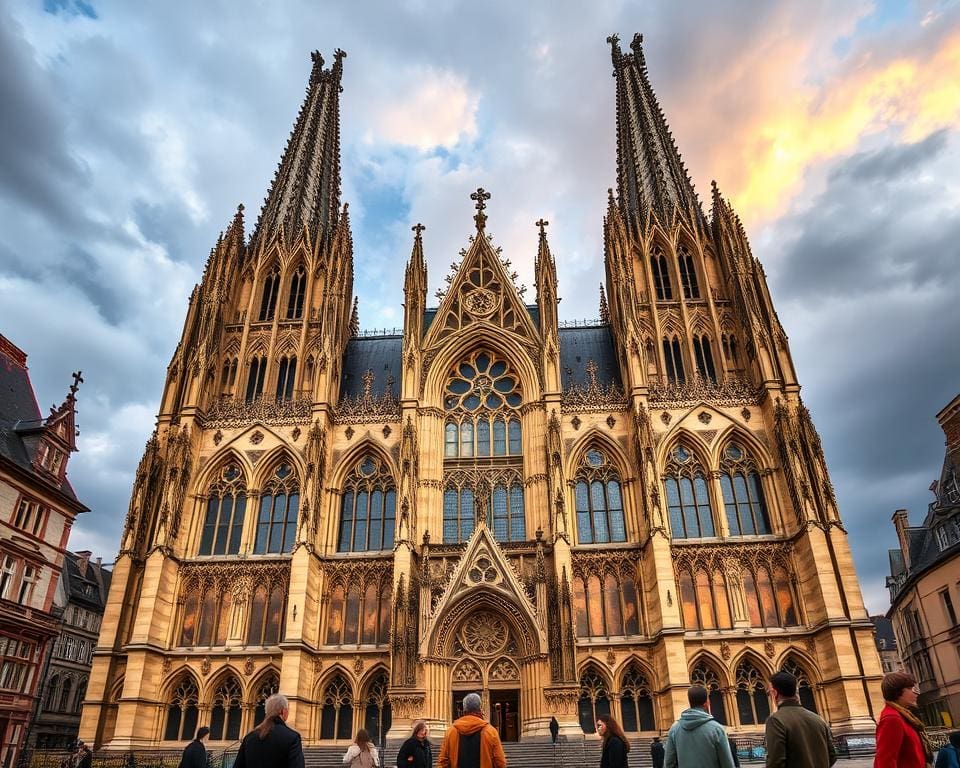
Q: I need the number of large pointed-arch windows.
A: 7